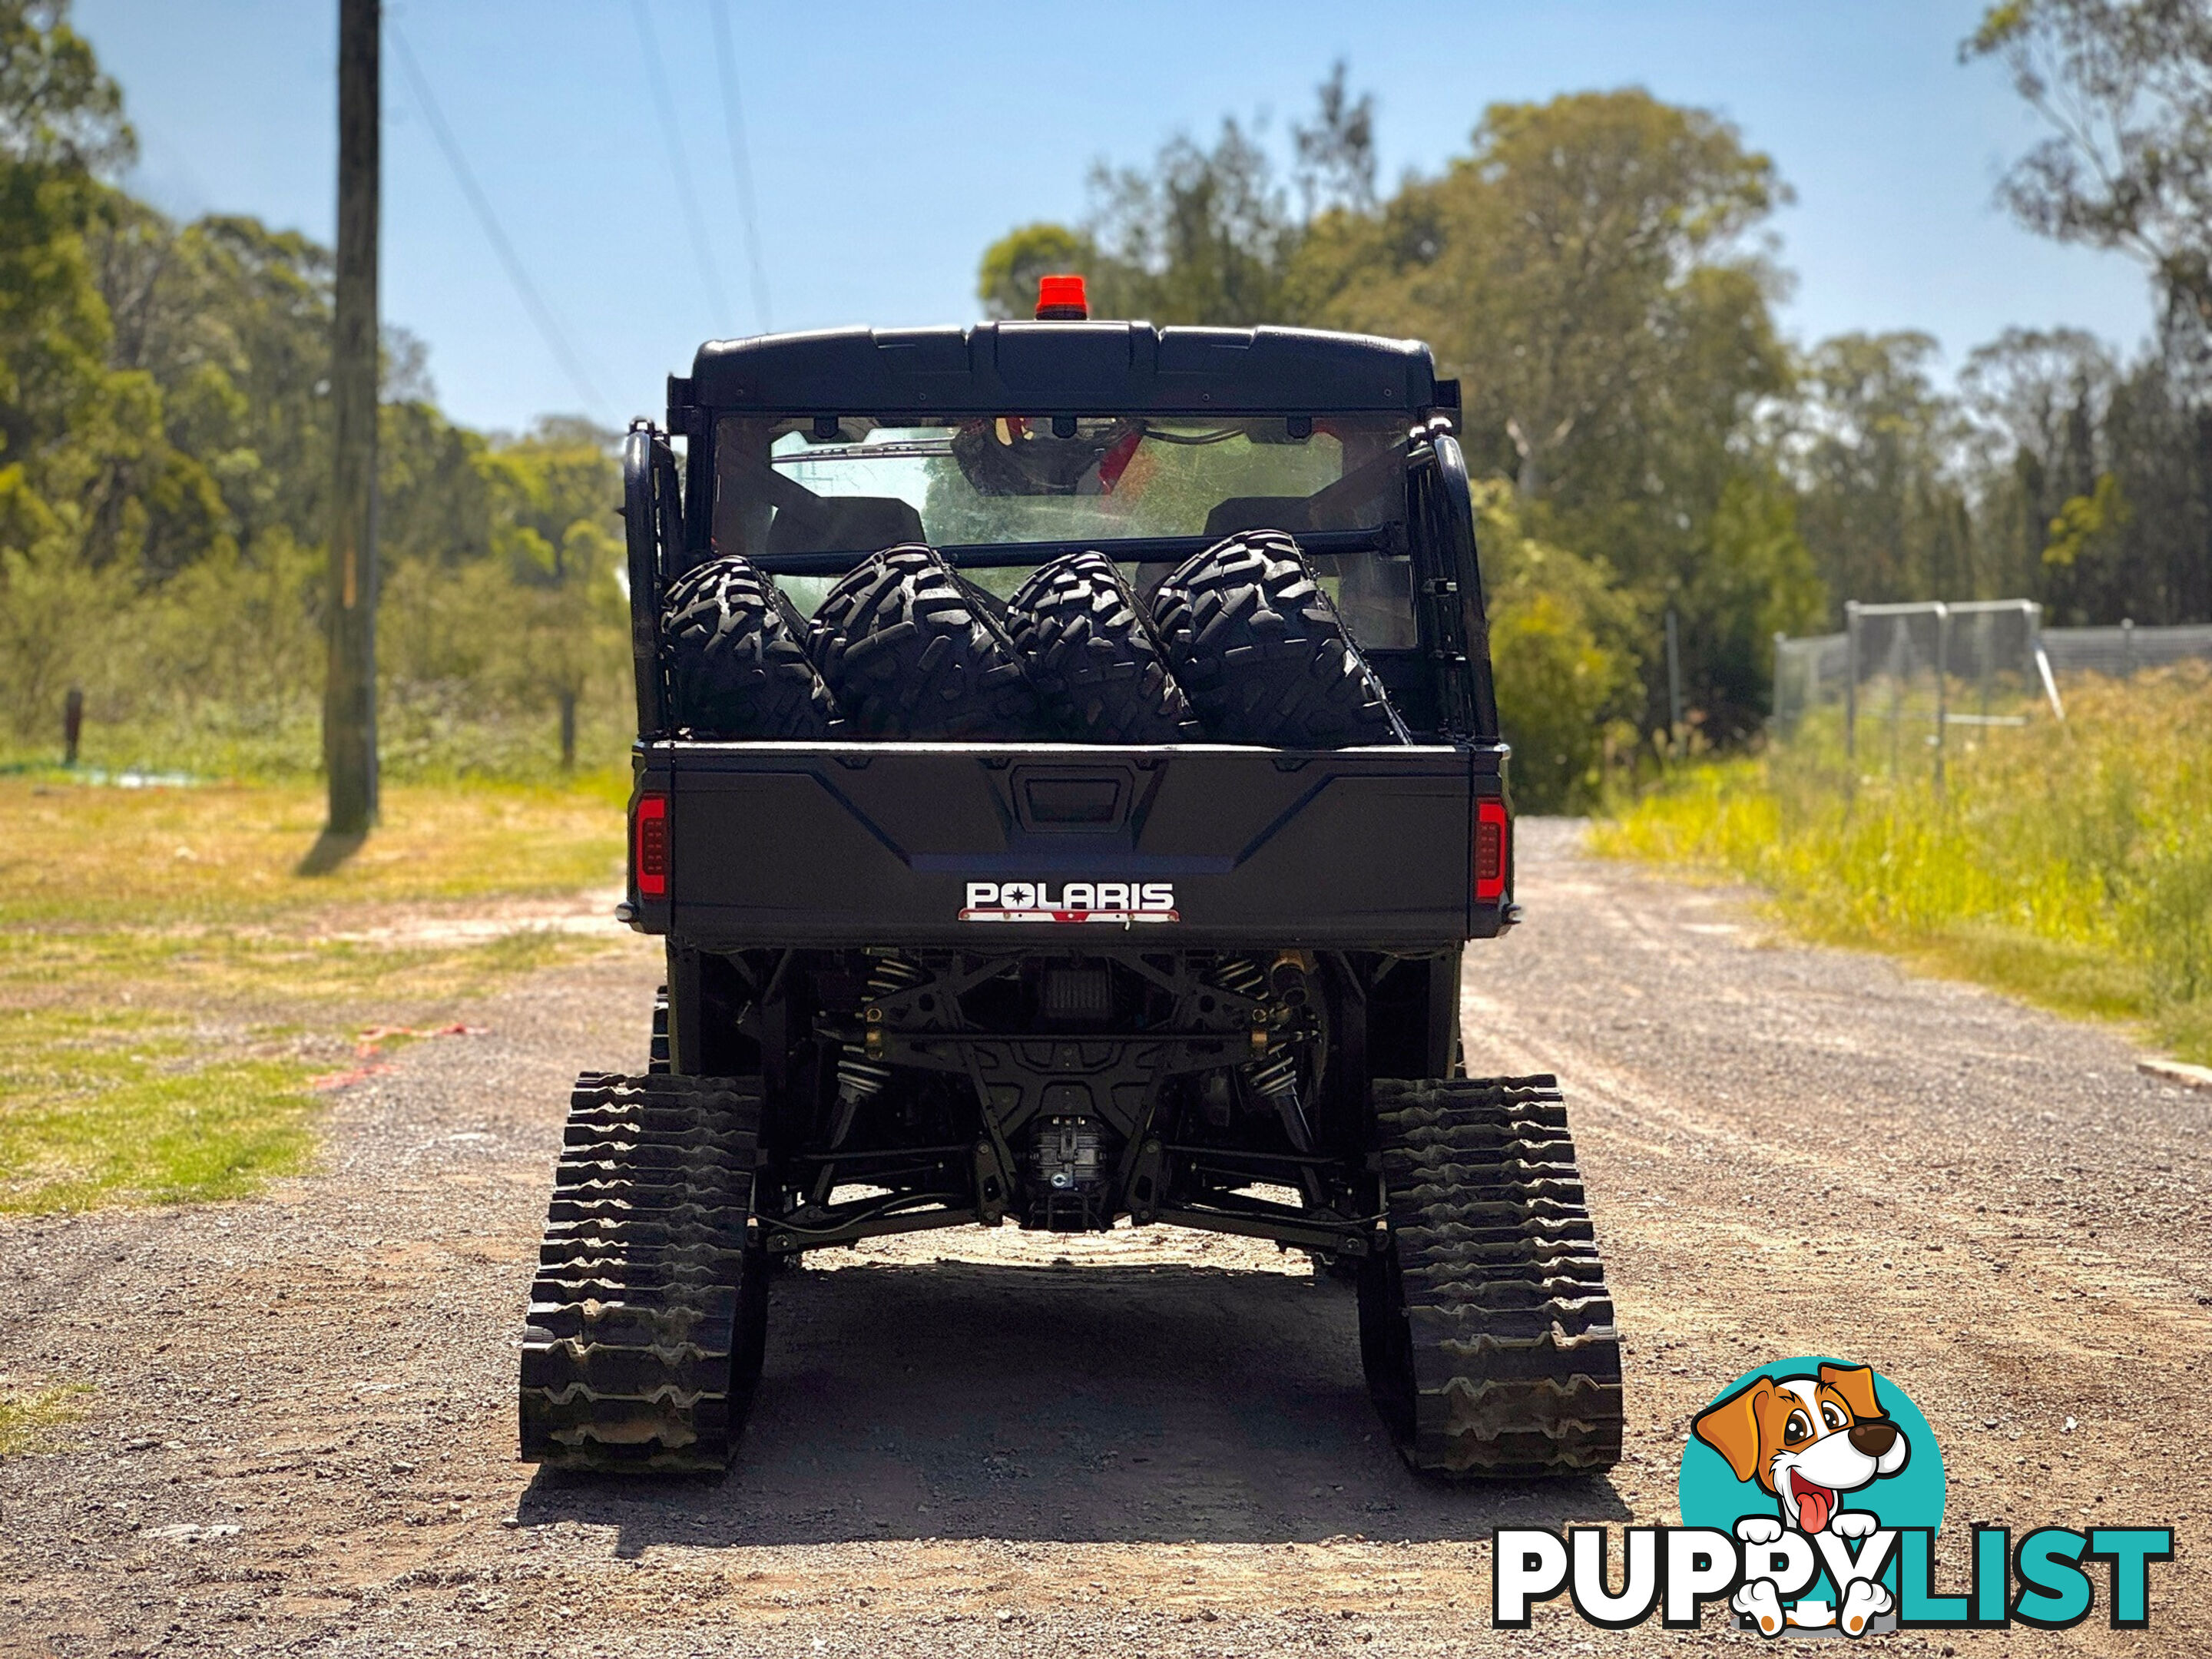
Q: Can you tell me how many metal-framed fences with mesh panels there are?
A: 1